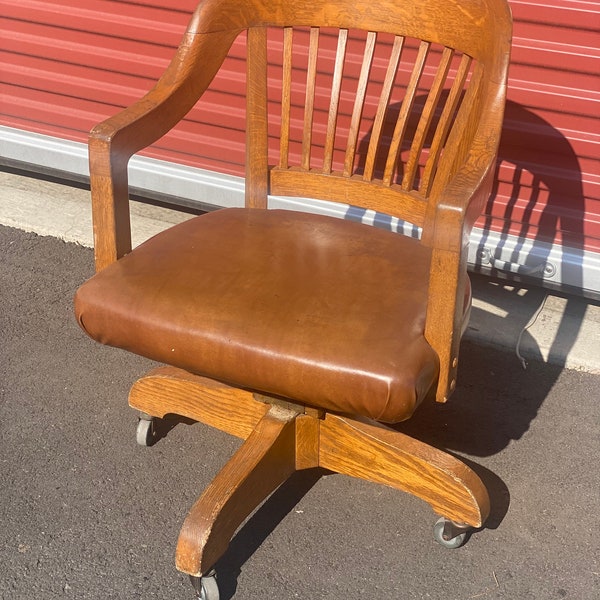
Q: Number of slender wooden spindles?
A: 8